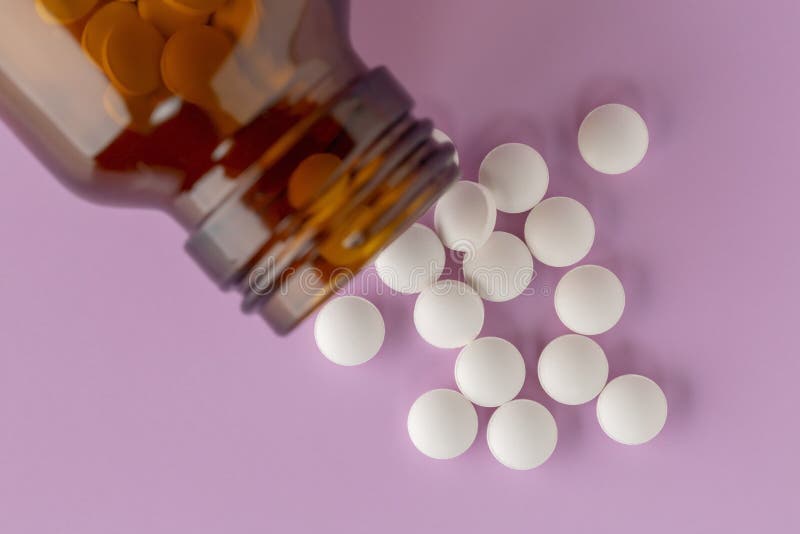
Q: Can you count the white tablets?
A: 15